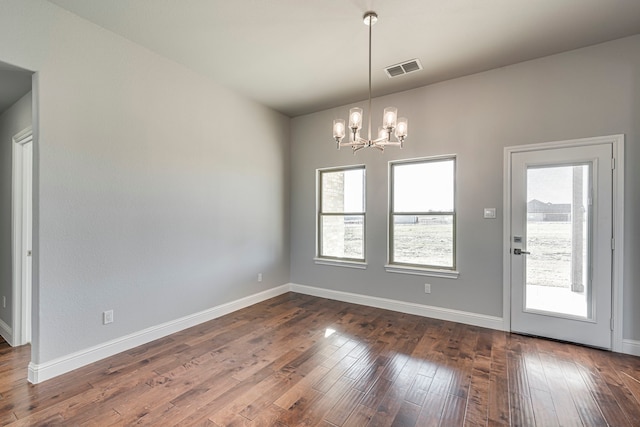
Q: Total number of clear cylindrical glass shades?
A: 6